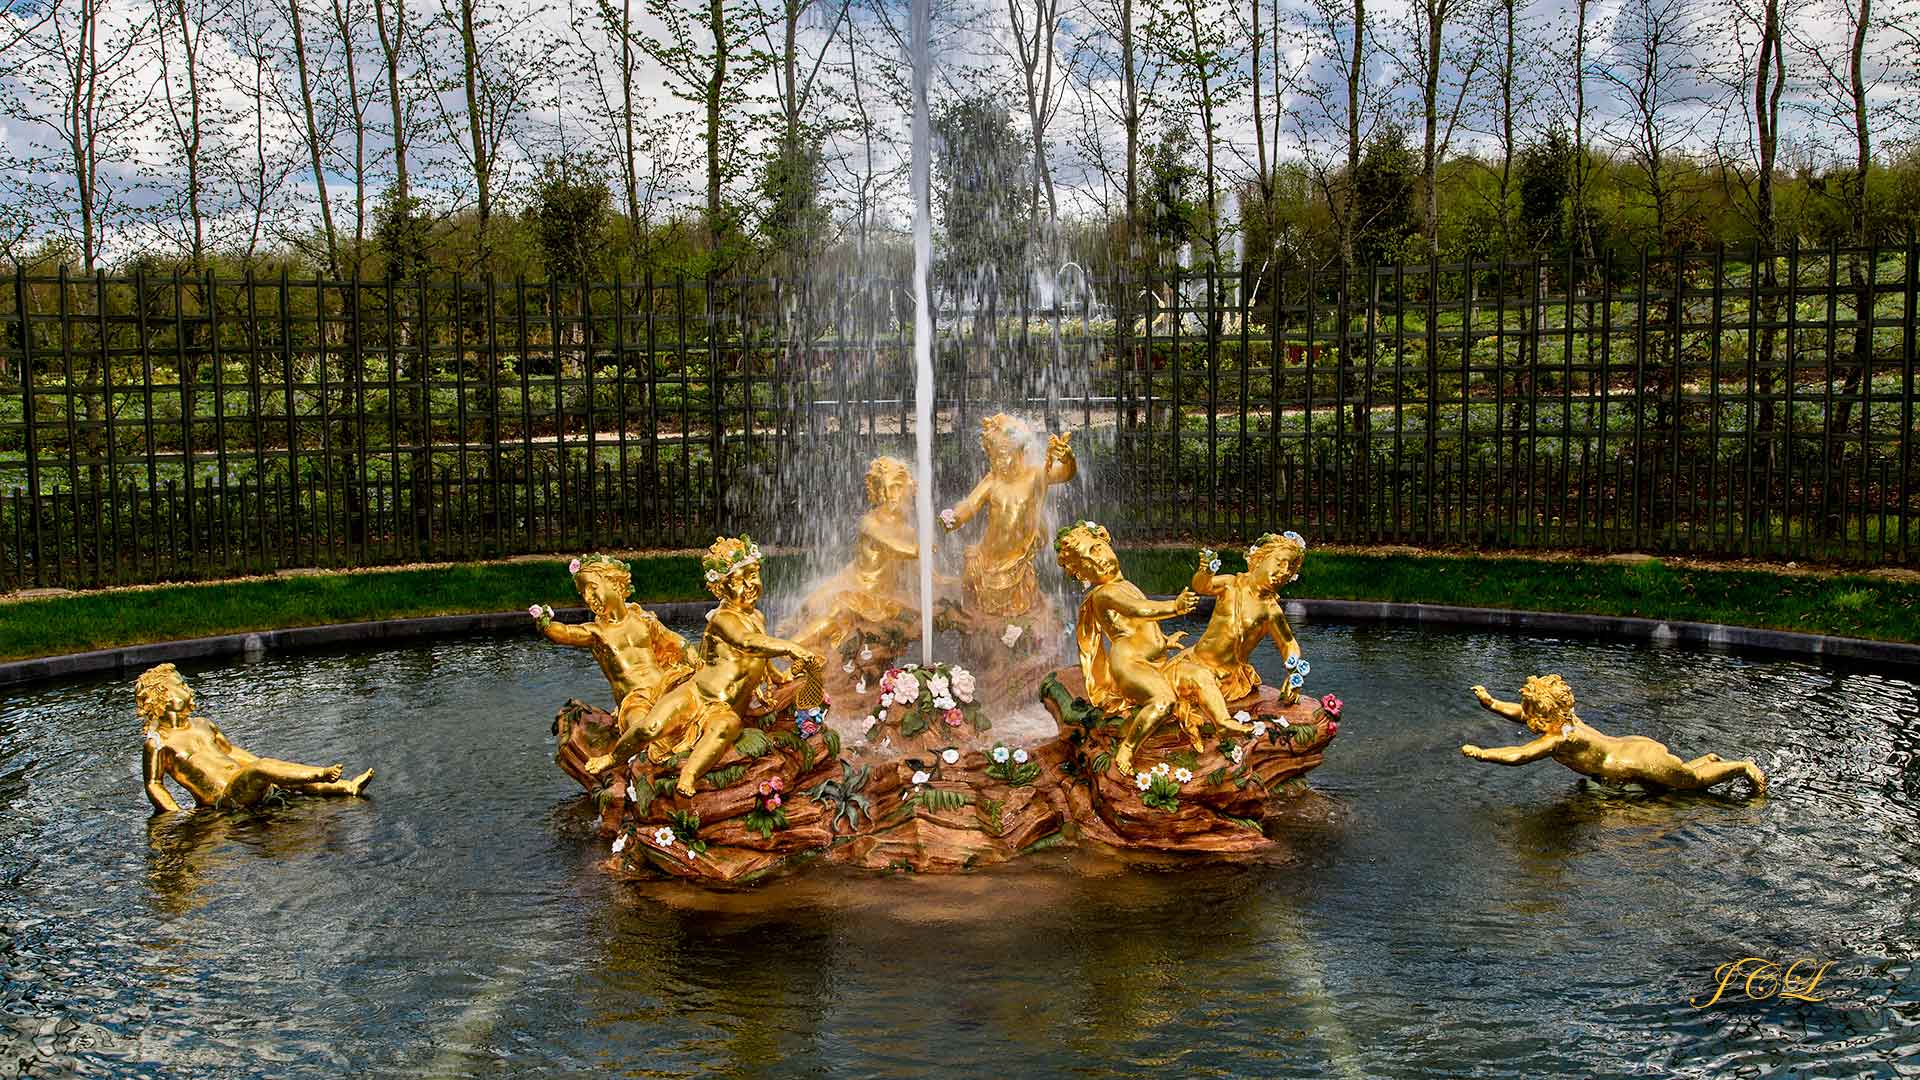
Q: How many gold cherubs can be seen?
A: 8